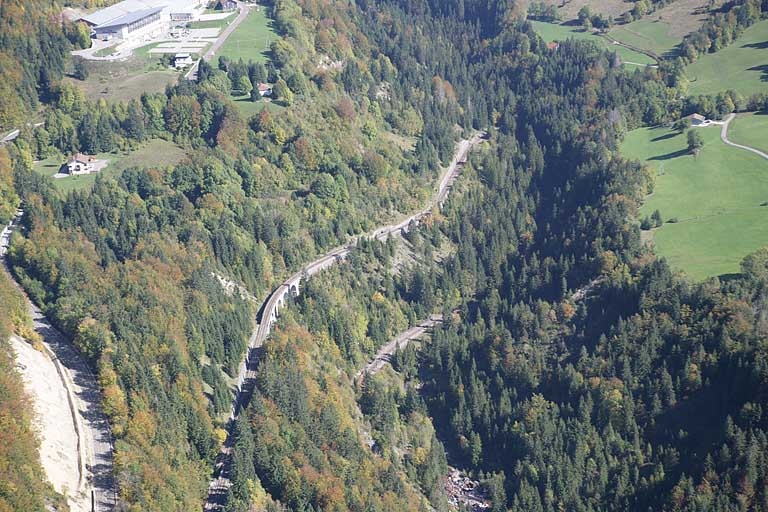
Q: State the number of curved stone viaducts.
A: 1